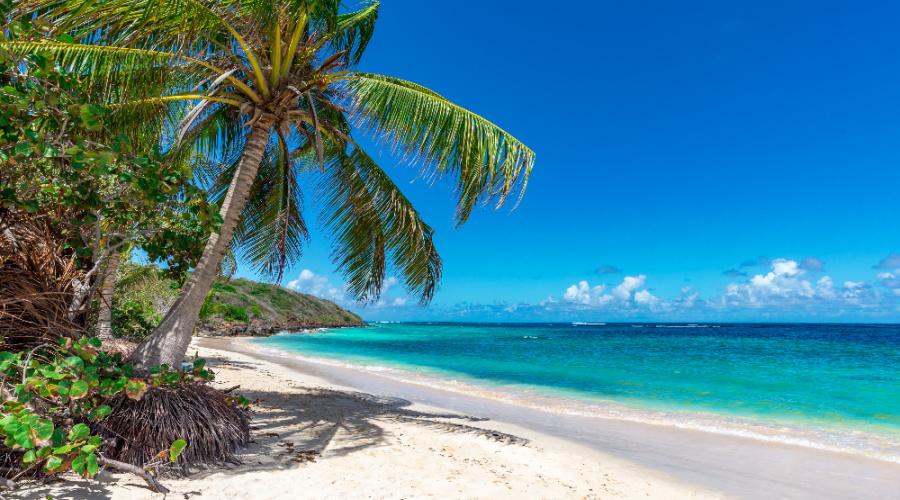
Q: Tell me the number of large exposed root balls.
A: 1